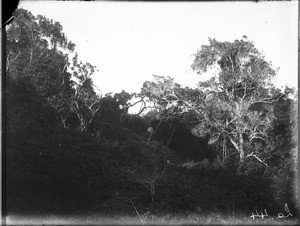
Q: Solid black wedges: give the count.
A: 1